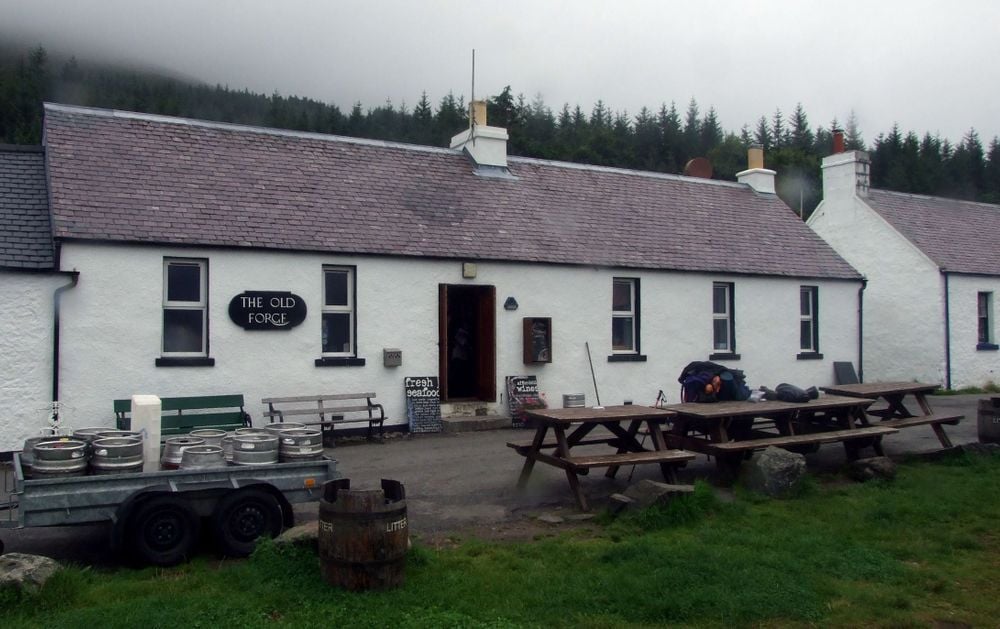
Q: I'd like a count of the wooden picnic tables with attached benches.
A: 3